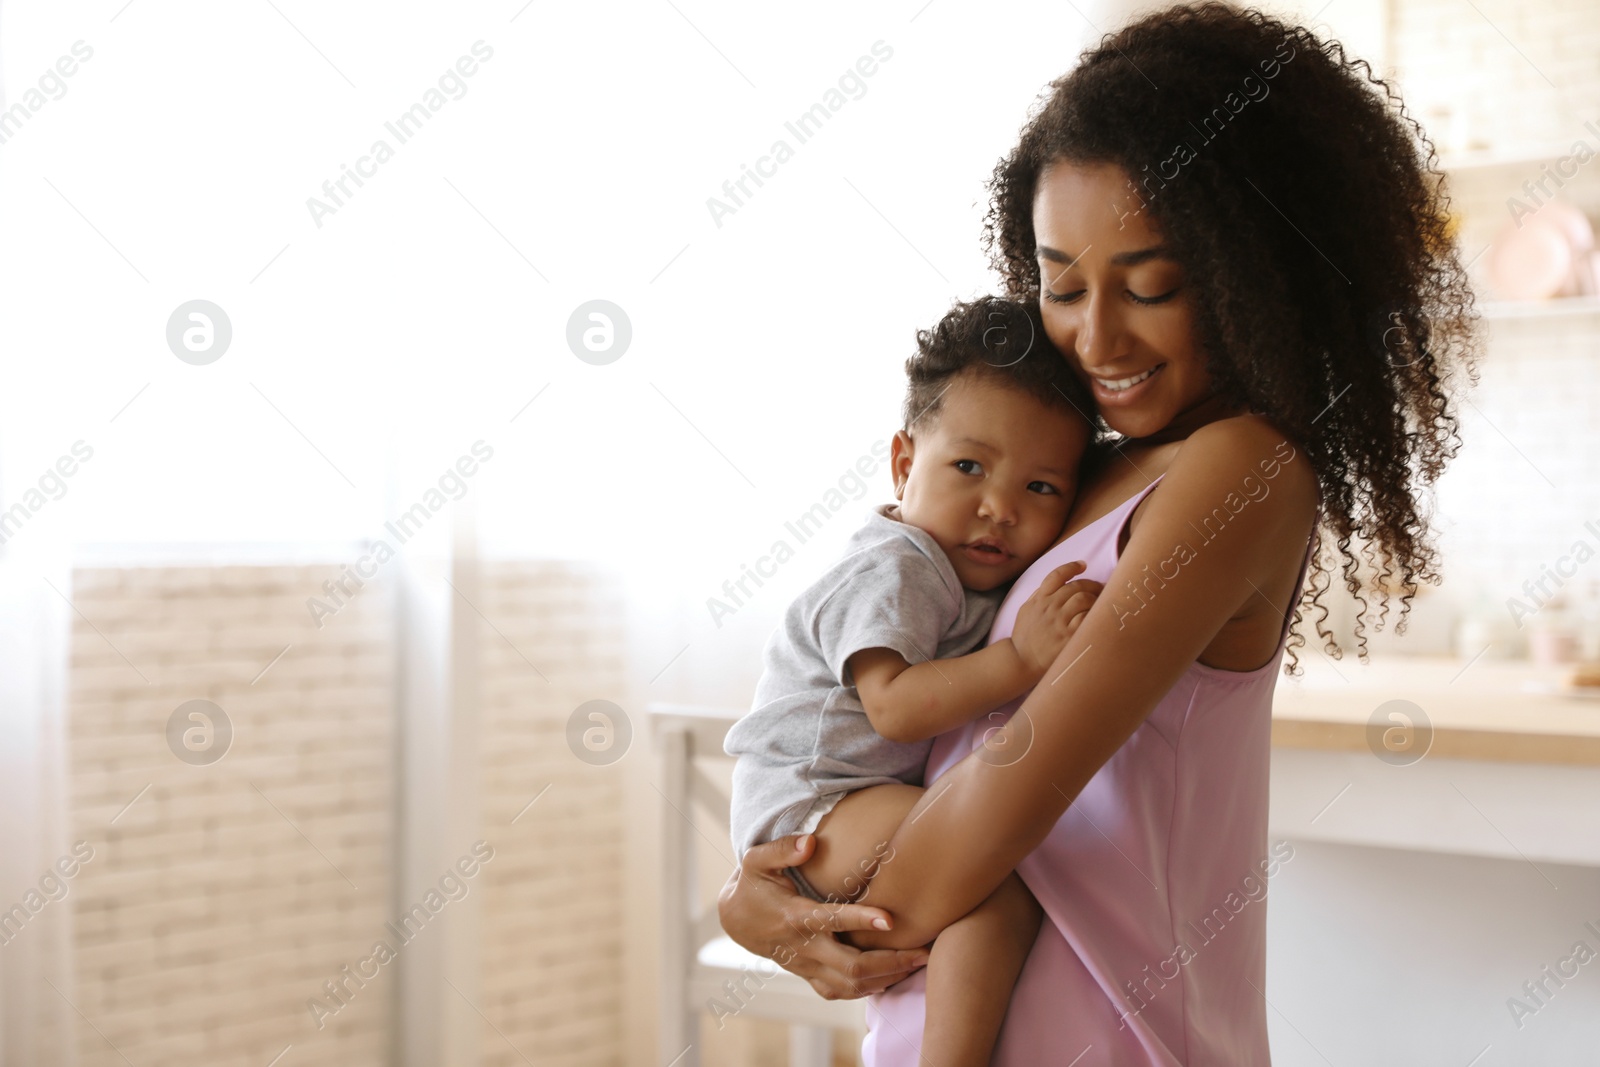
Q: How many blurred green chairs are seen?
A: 0